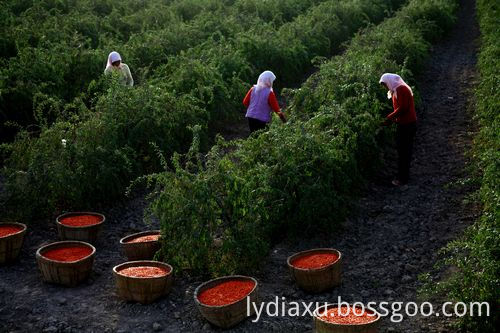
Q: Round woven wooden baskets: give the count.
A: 8